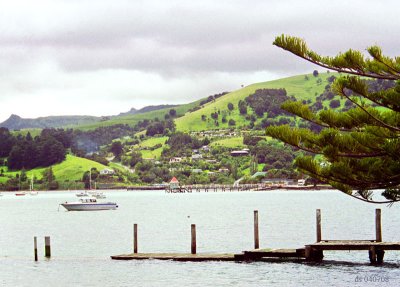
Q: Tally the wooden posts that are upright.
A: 7